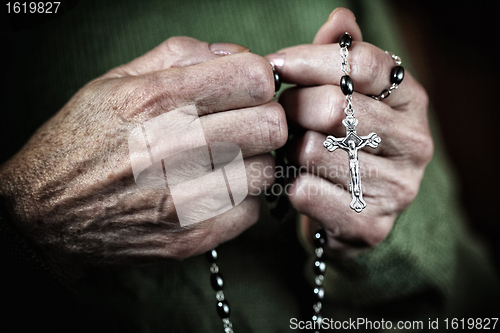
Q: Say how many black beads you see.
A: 11